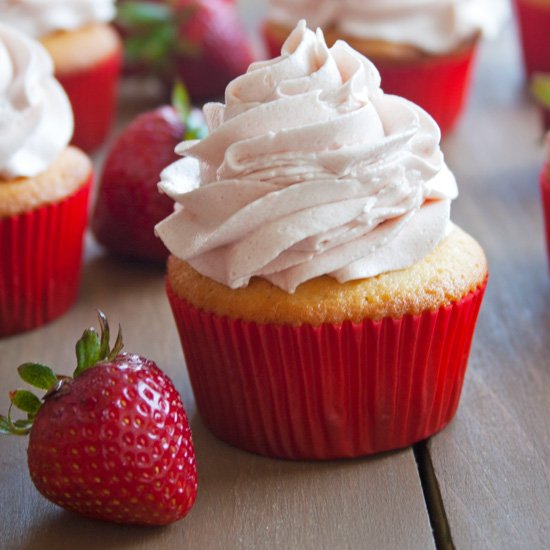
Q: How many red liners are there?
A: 6